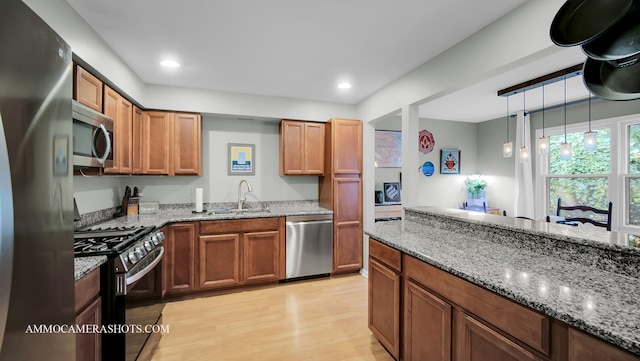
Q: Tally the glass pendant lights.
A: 5